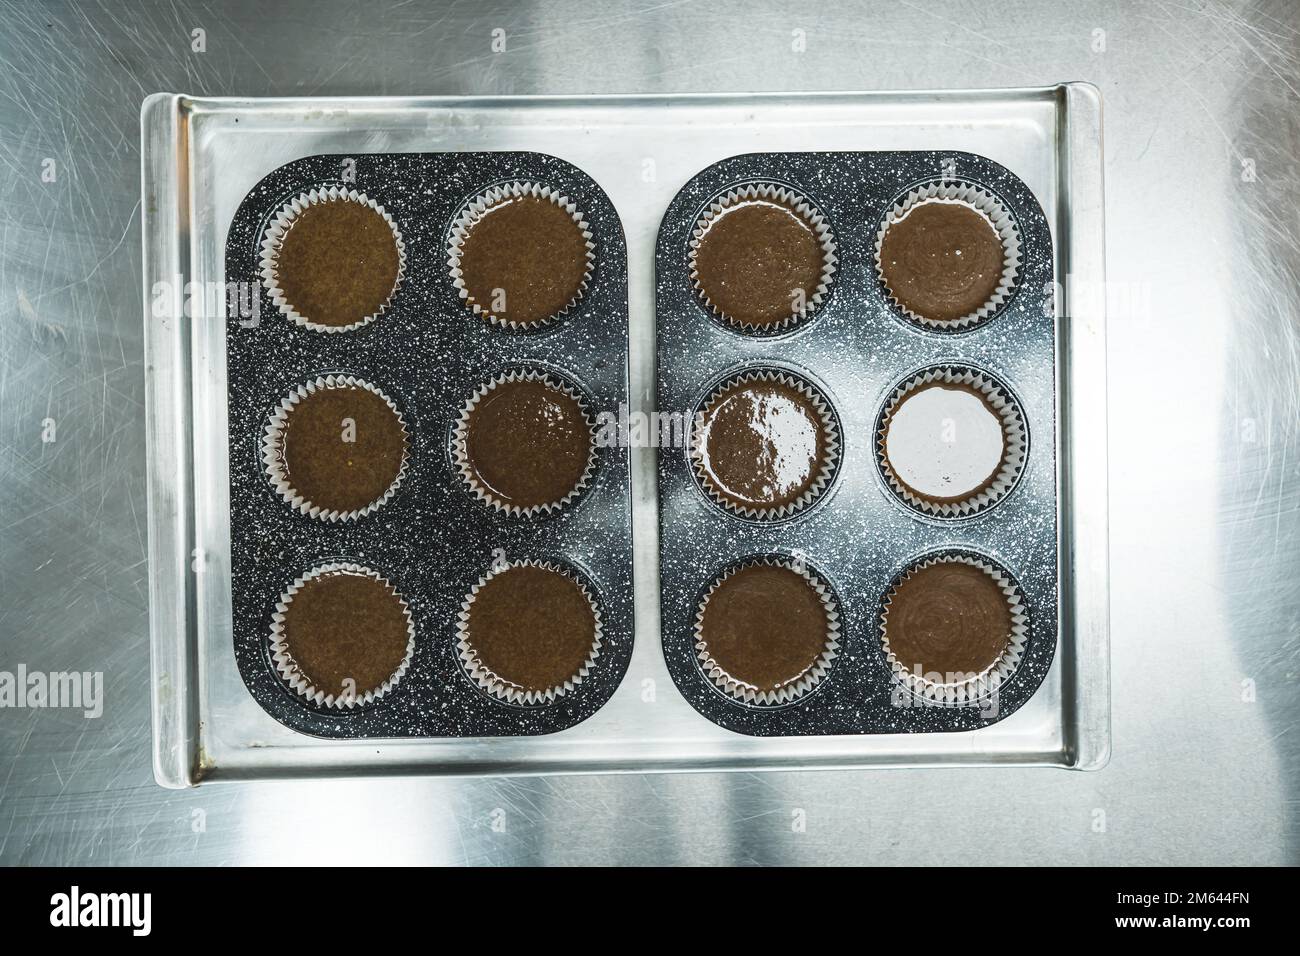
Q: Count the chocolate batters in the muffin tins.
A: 12